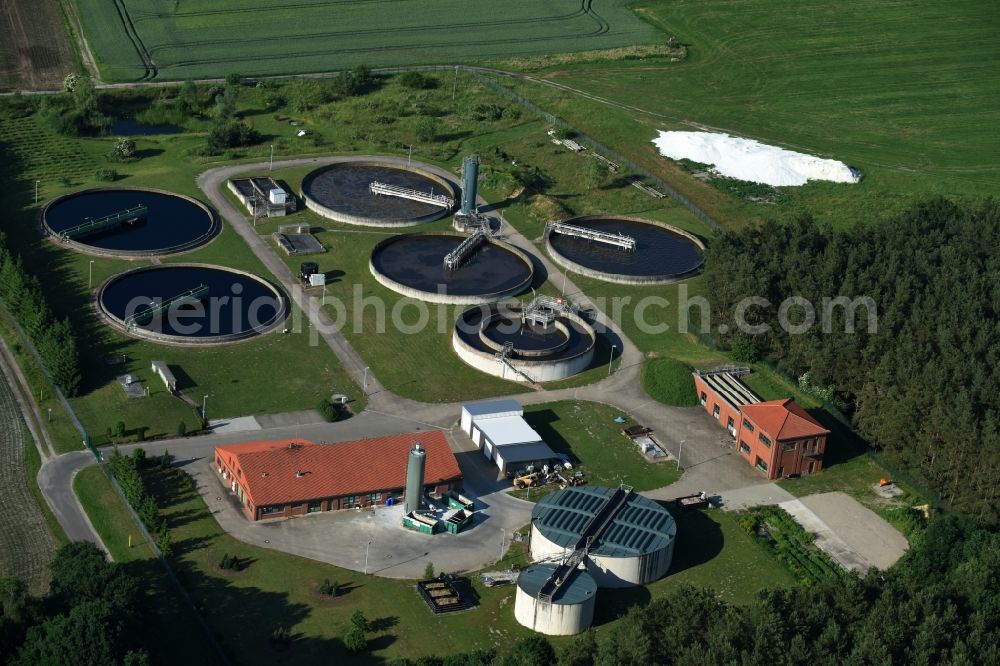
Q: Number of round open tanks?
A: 6